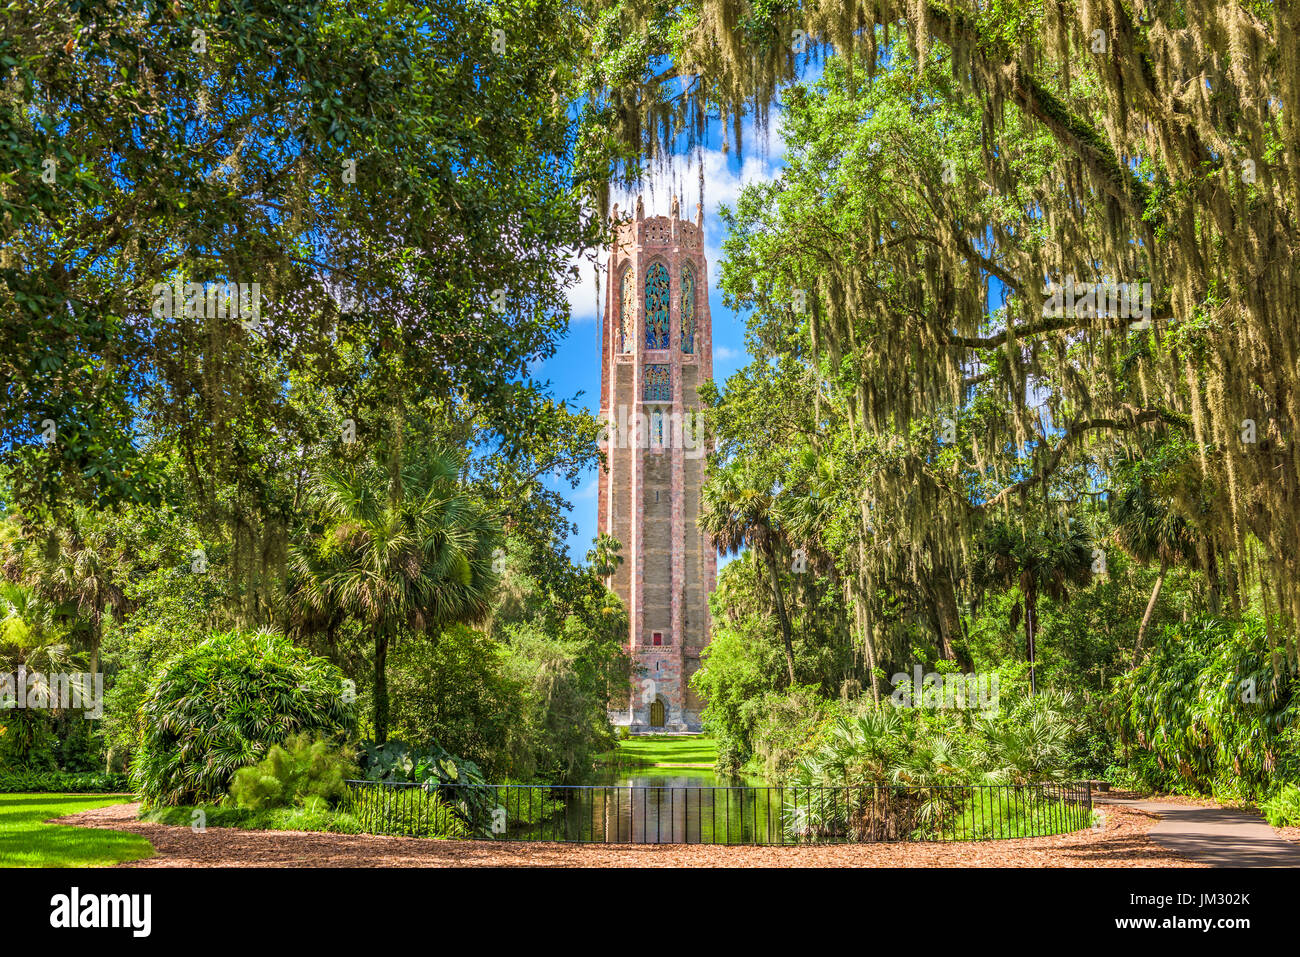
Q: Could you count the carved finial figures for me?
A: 4